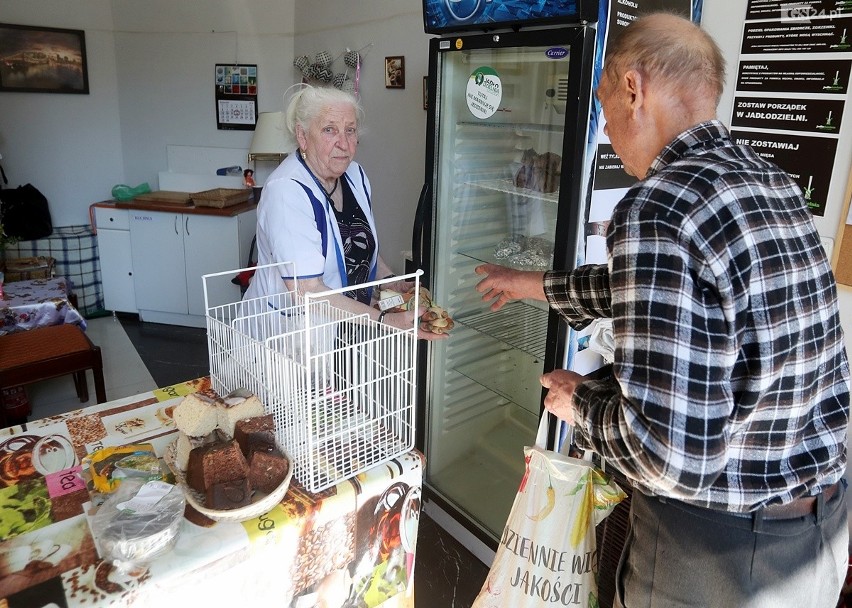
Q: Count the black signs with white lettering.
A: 7